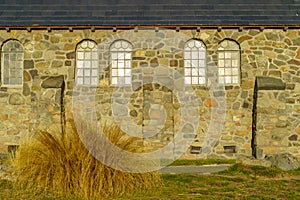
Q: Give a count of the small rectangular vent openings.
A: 3